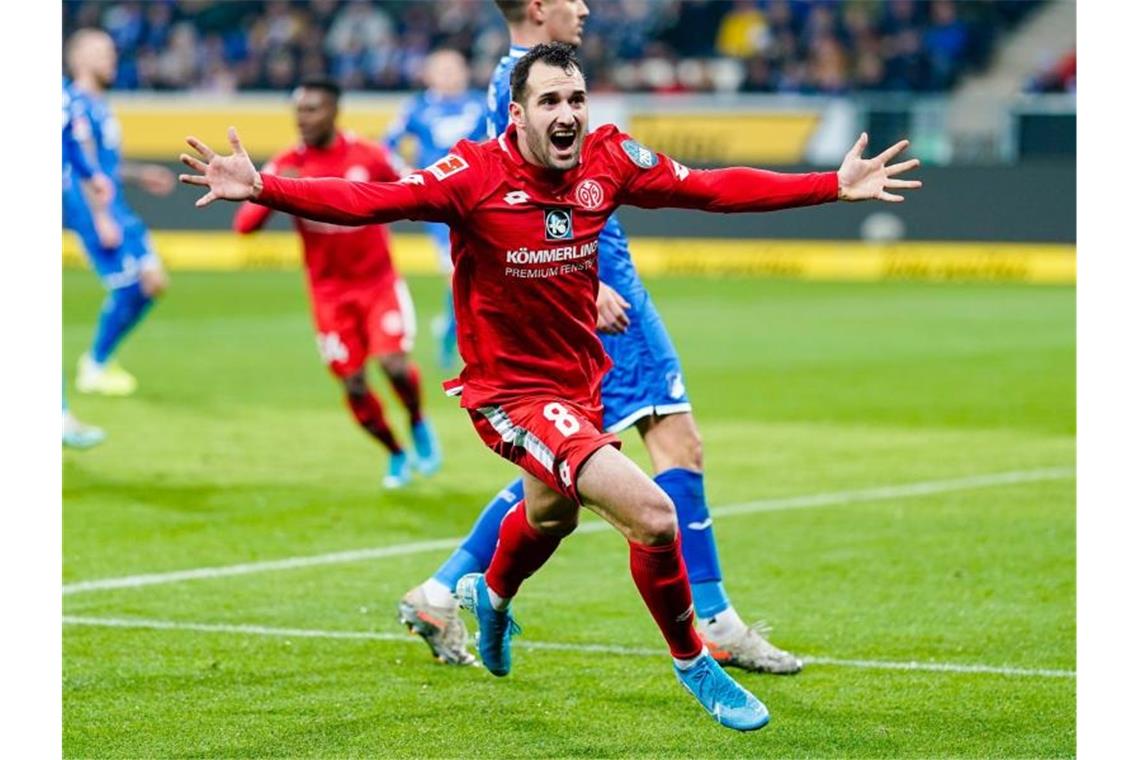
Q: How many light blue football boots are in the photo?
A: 4